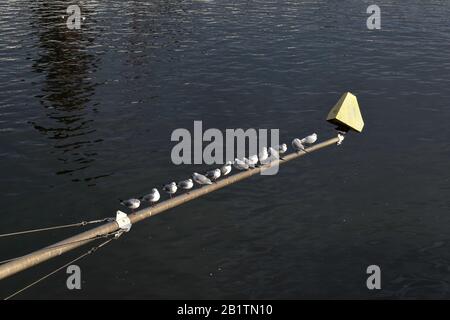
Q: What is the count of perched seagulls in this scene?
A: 15